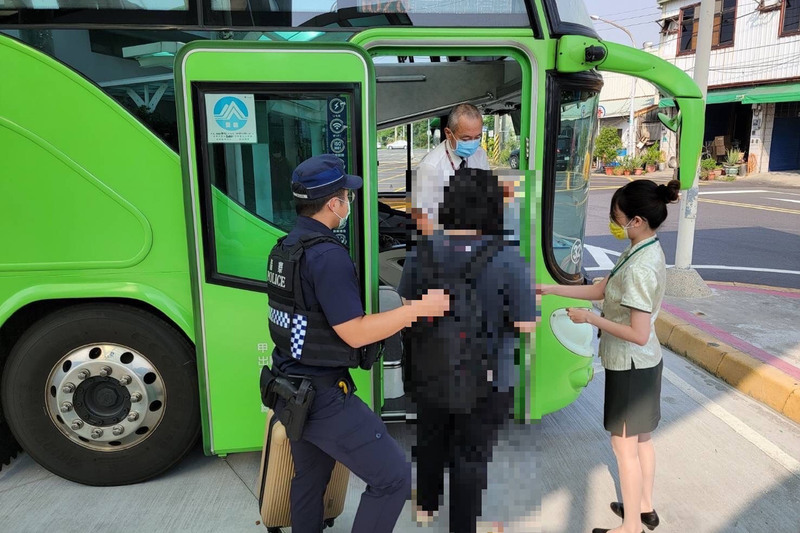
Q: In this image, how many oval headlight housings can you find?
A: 1